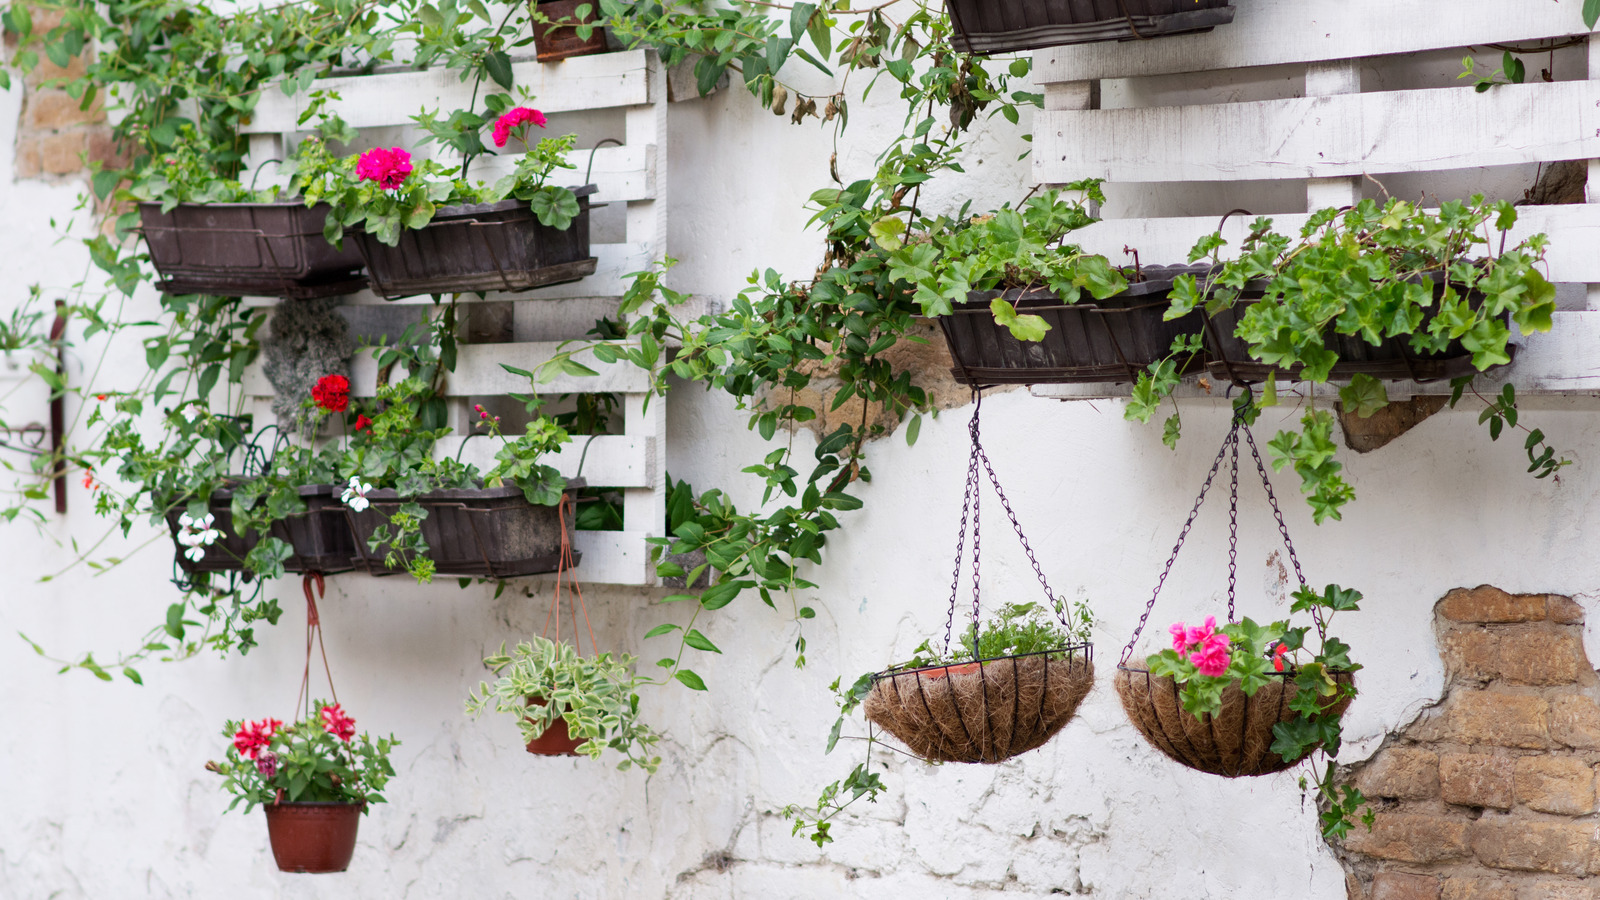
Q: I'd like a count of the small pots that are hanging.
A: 2